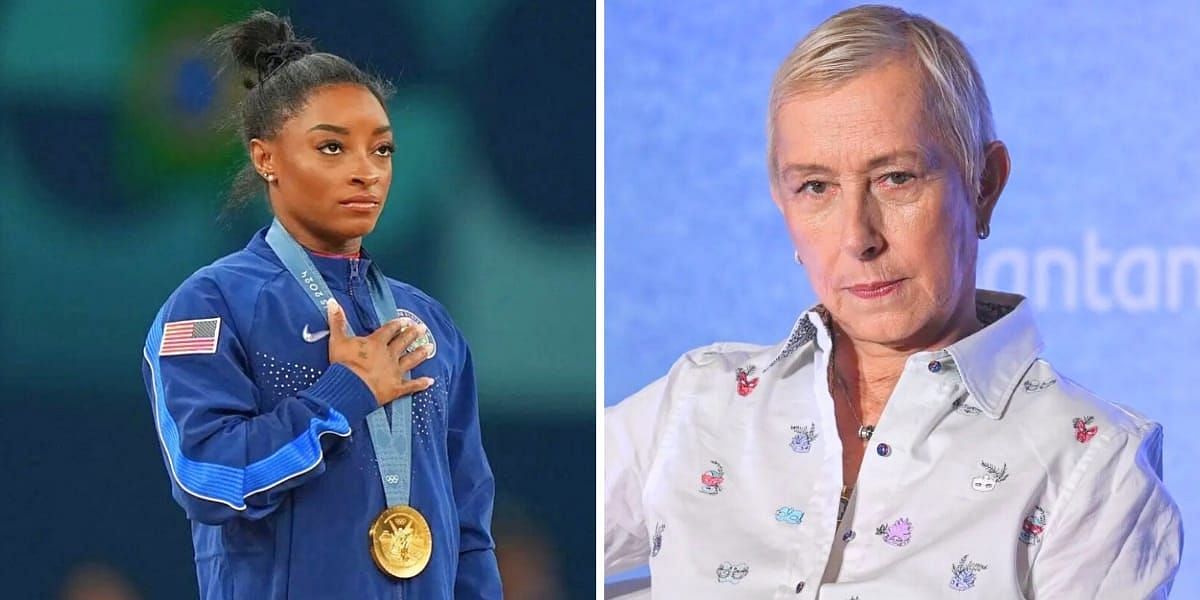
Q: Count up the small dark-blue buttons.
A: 4